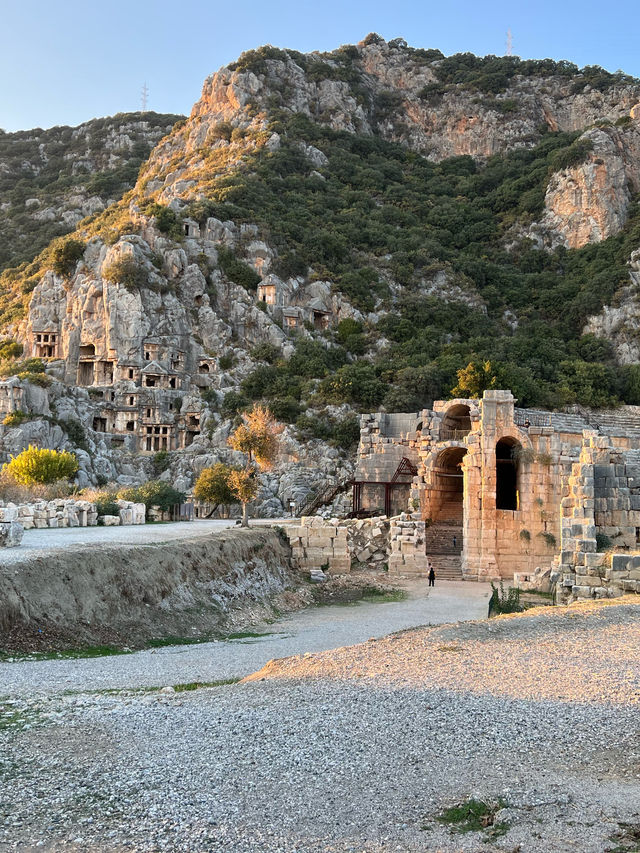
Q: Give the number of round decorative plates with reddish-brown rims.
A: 0